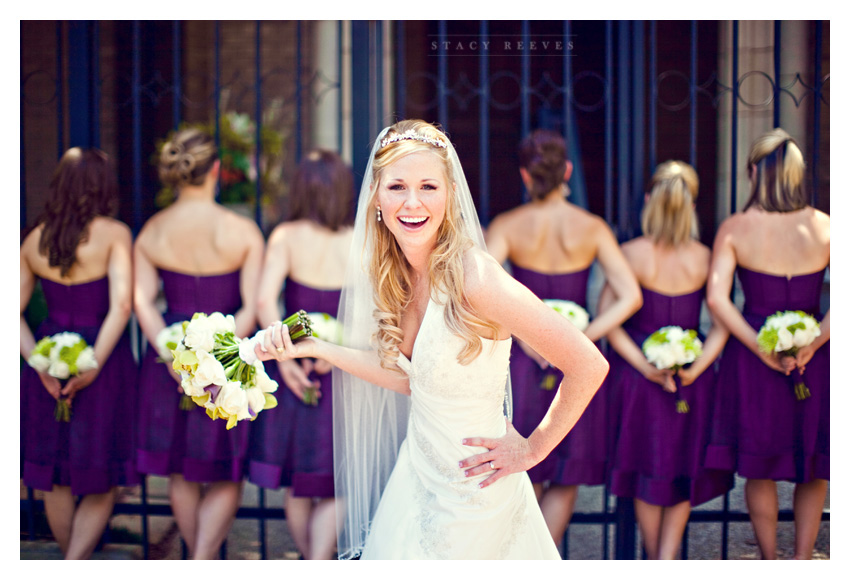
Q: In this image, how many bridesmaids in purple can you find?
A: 6